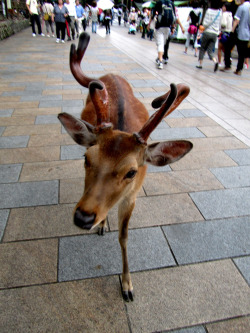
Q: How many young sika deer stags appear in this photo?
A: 1